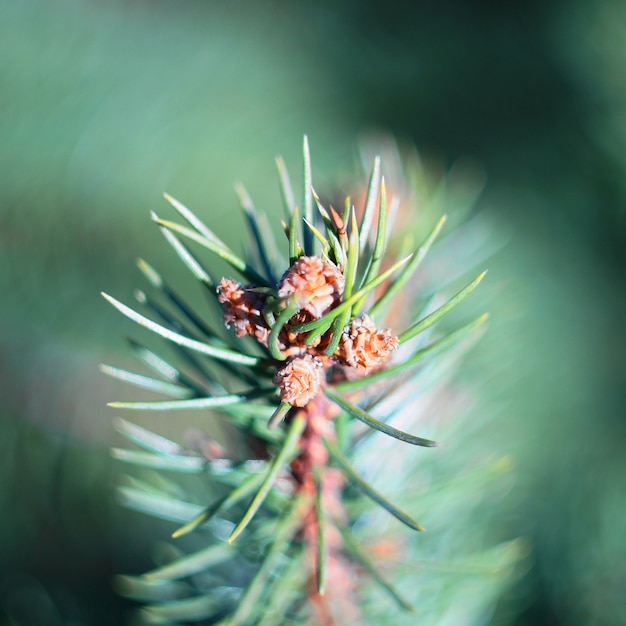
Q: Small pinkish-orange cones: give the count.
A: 4